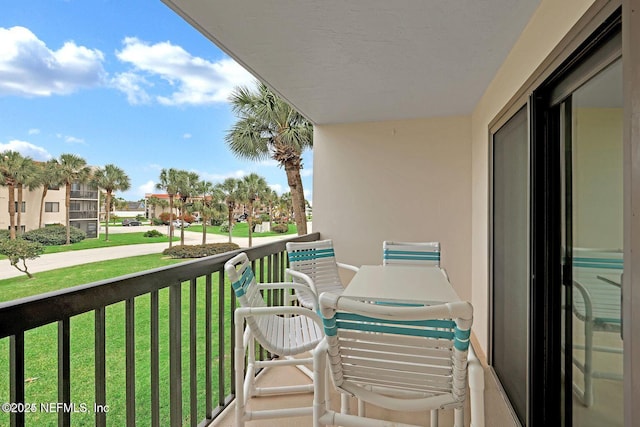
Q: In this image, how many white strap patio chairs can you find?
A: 4